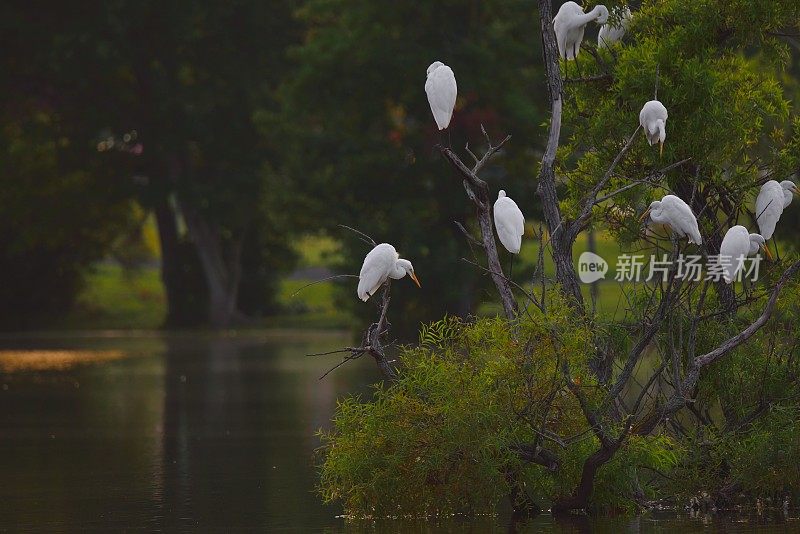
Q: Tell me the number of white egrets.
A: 9